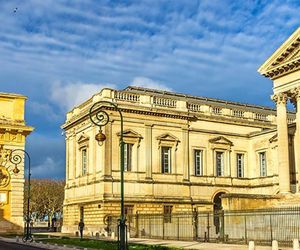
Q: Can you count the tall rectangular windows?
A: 7